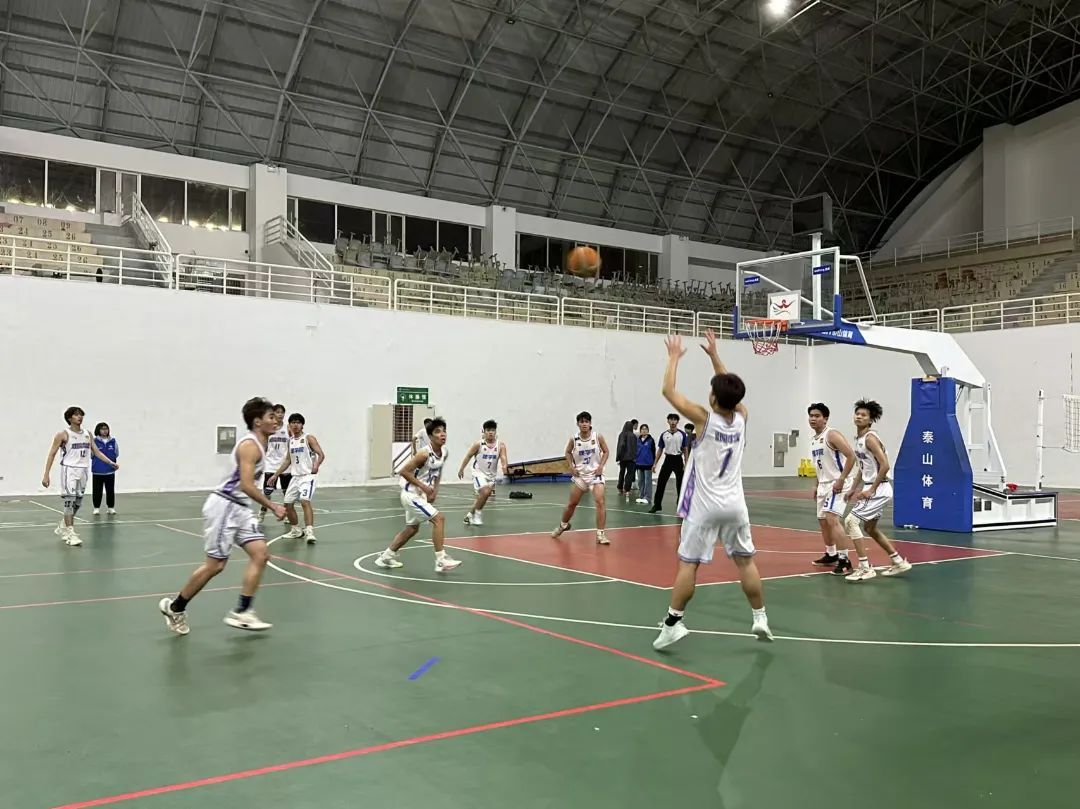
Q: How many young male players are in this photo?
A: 10